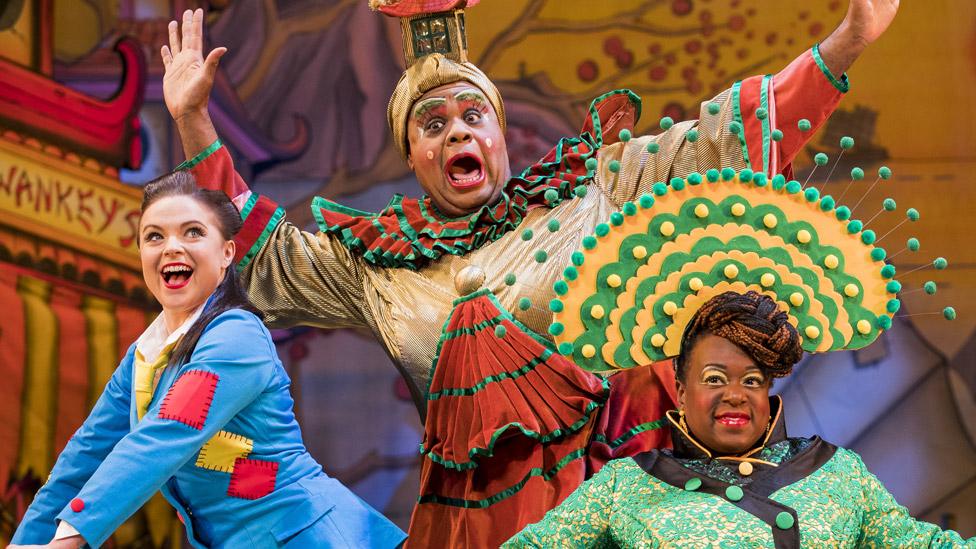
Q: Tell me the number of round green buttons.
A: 3